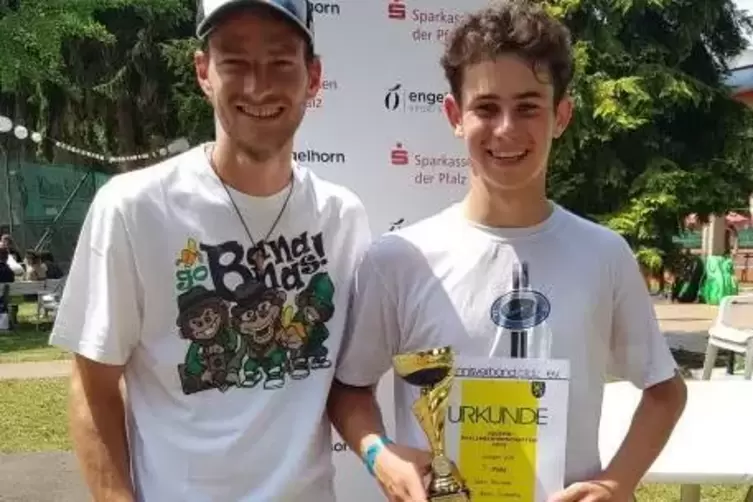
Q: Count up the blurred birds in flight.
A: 0